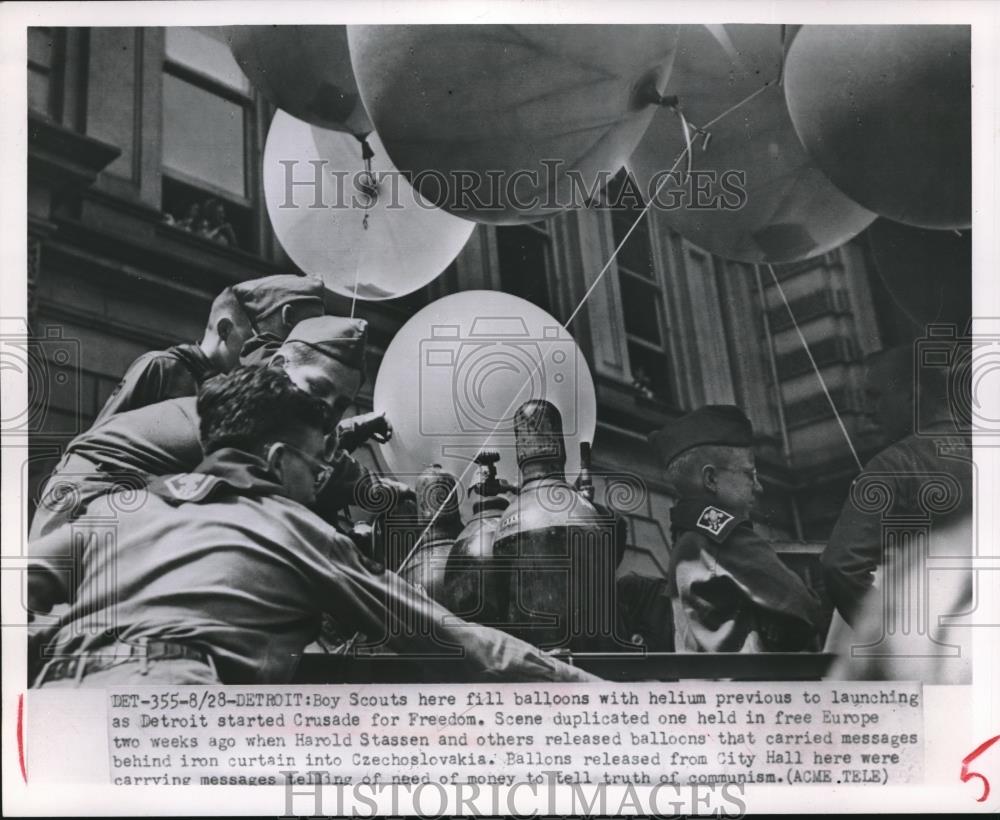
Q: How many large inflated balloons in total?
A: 7